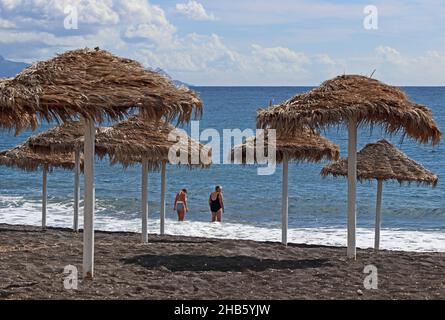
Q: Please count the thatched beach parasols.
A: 8